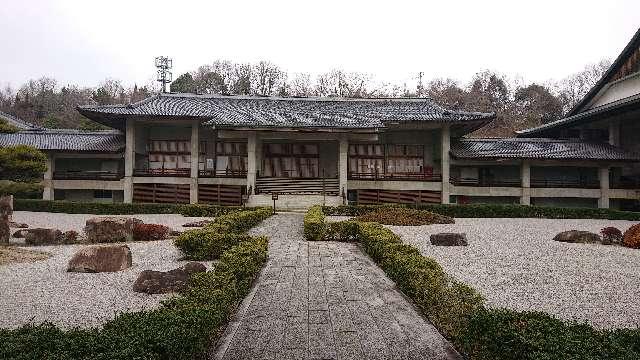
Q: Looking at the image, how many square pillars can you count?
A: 8